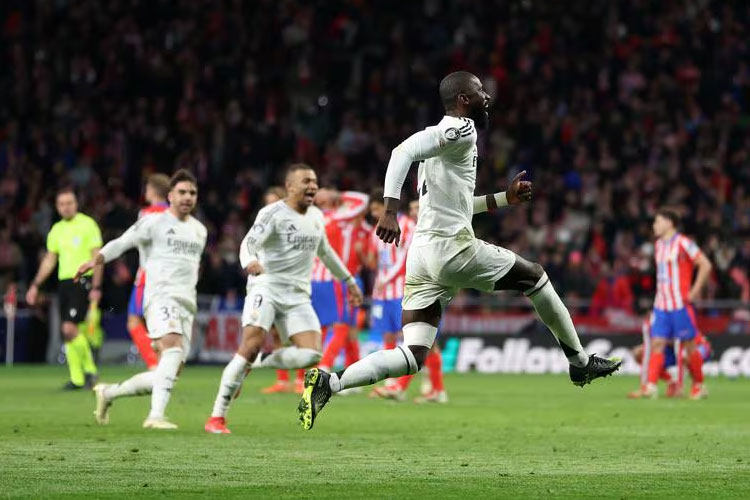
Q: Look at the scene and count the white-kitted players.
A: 3